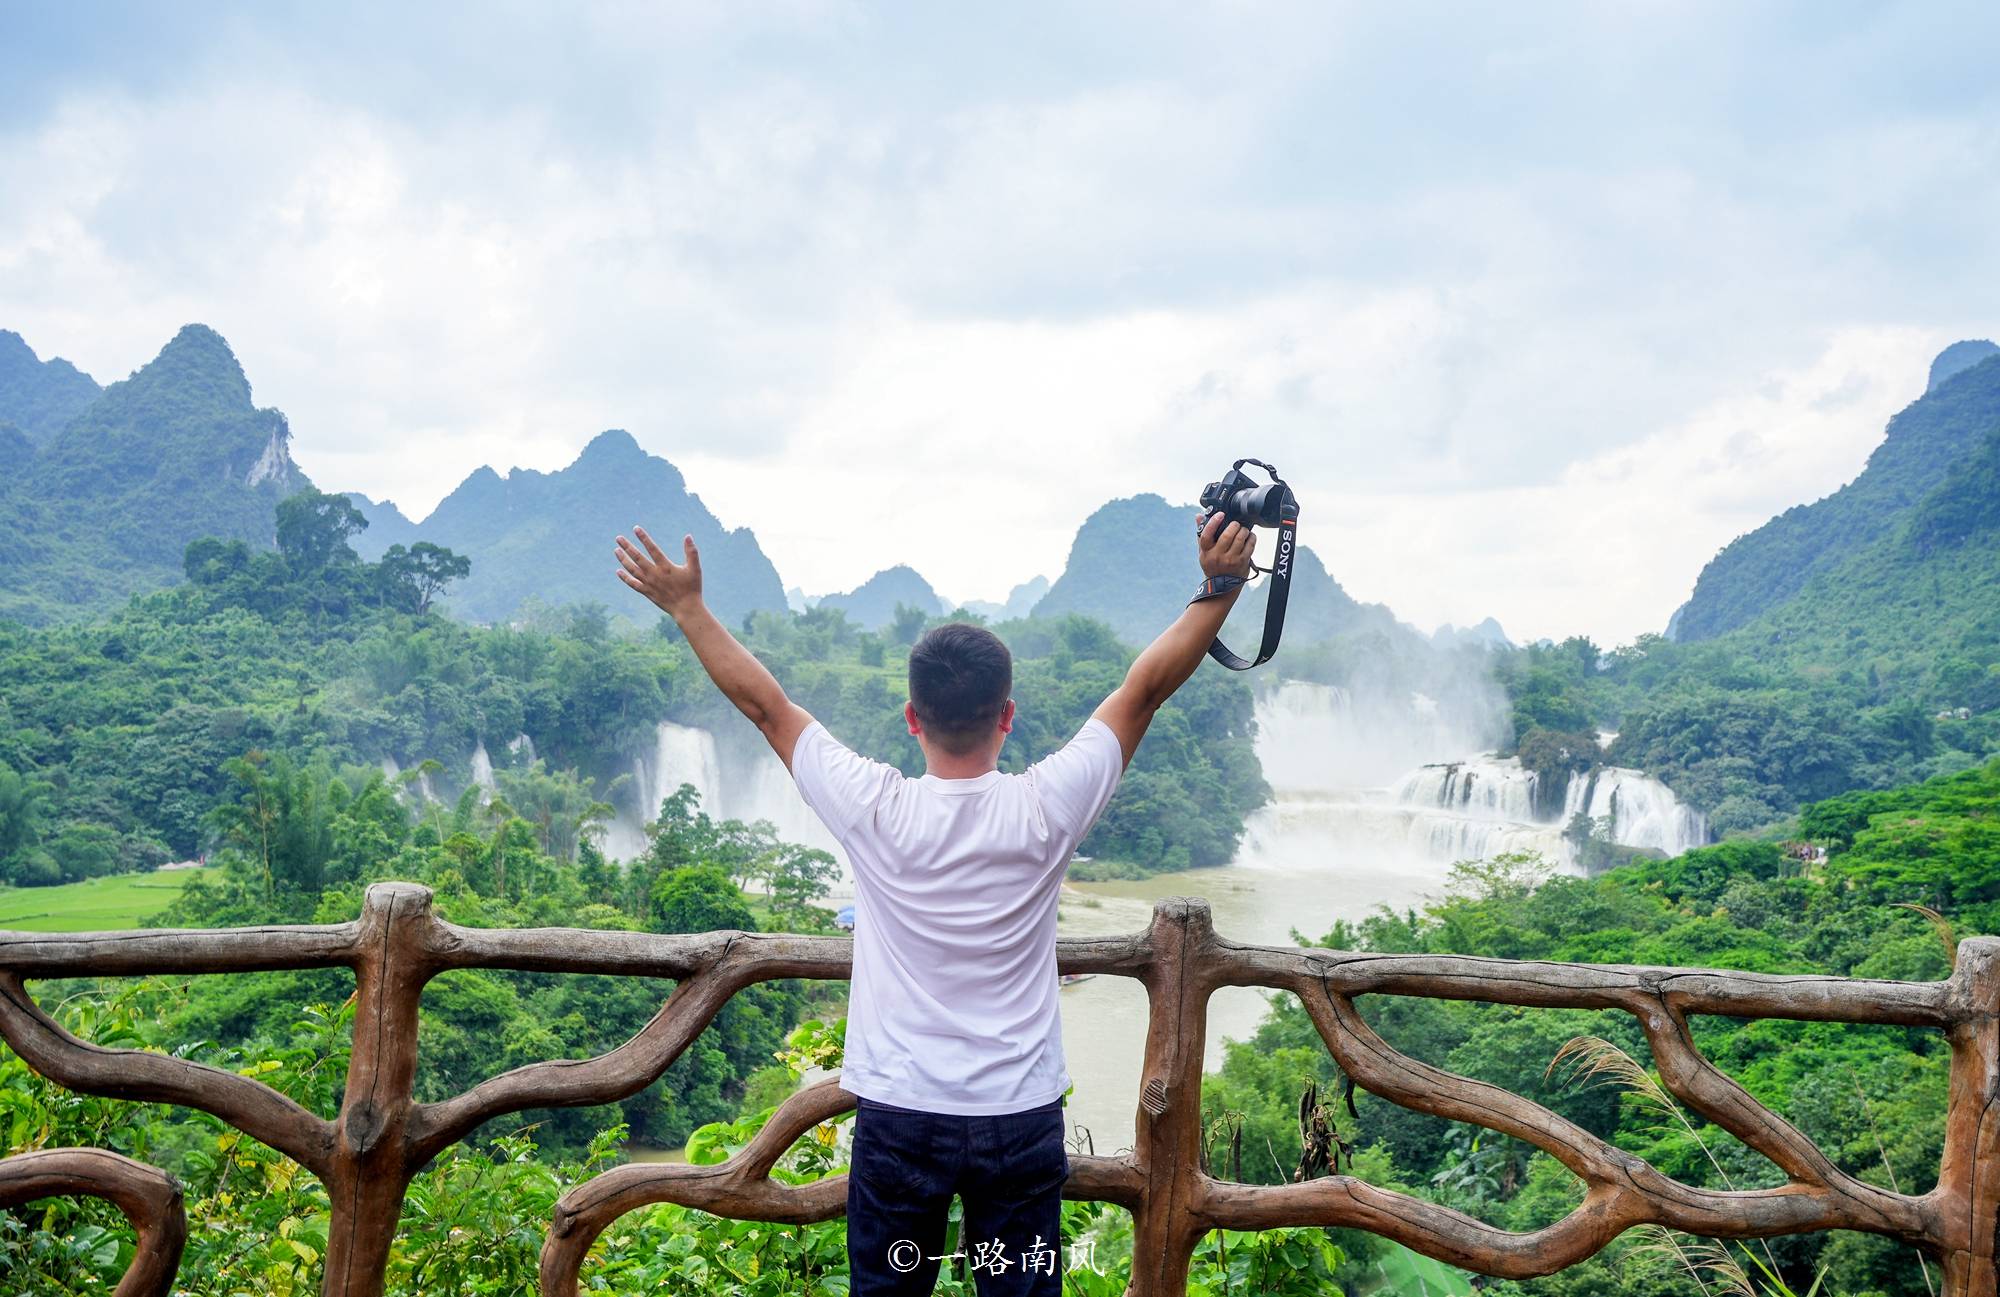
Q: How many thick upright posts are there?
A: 3